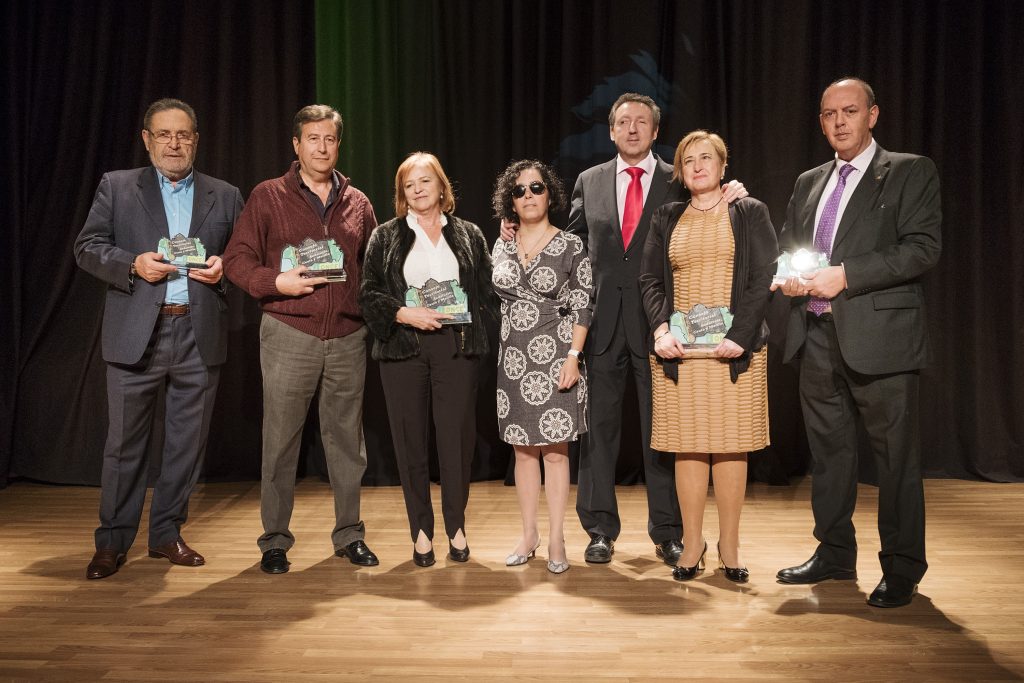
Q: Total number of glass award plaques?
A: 5